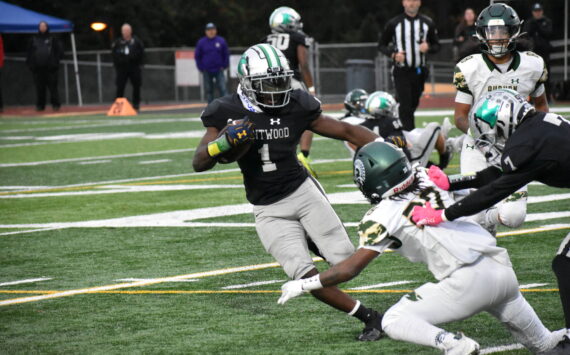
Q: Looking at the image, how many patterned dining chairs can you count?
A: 0